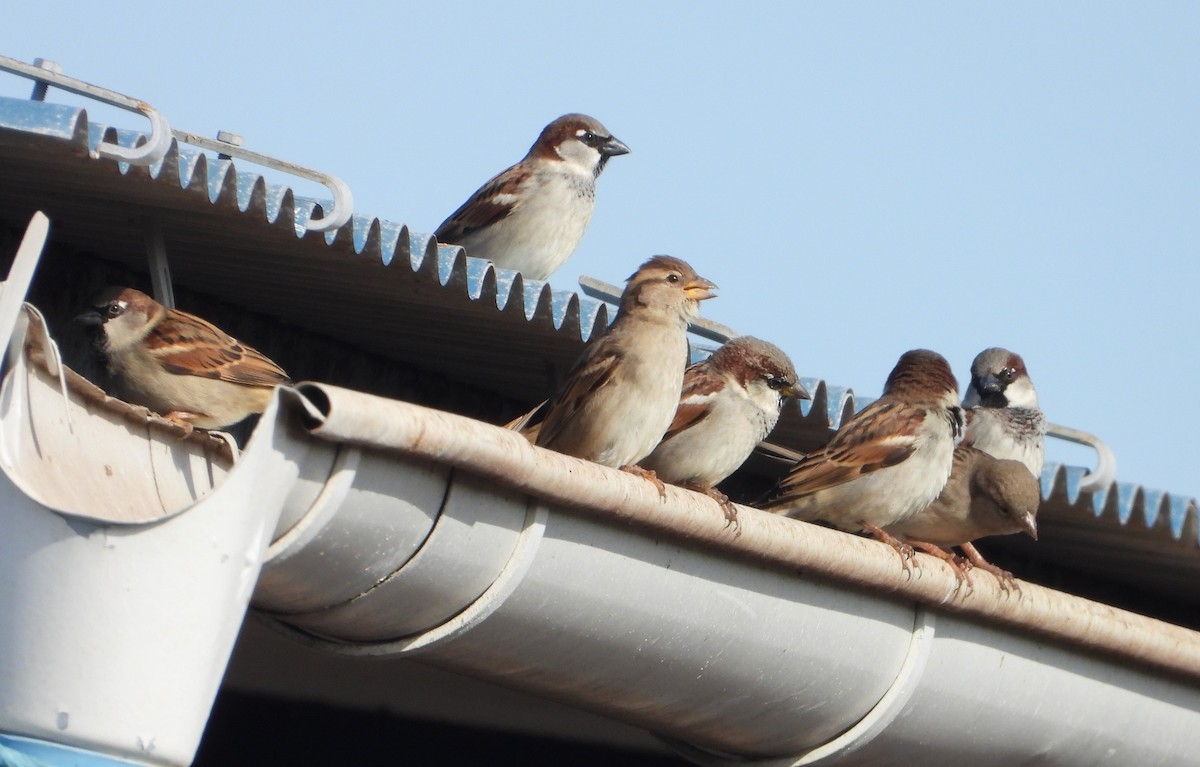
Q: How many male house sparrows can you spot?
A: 5